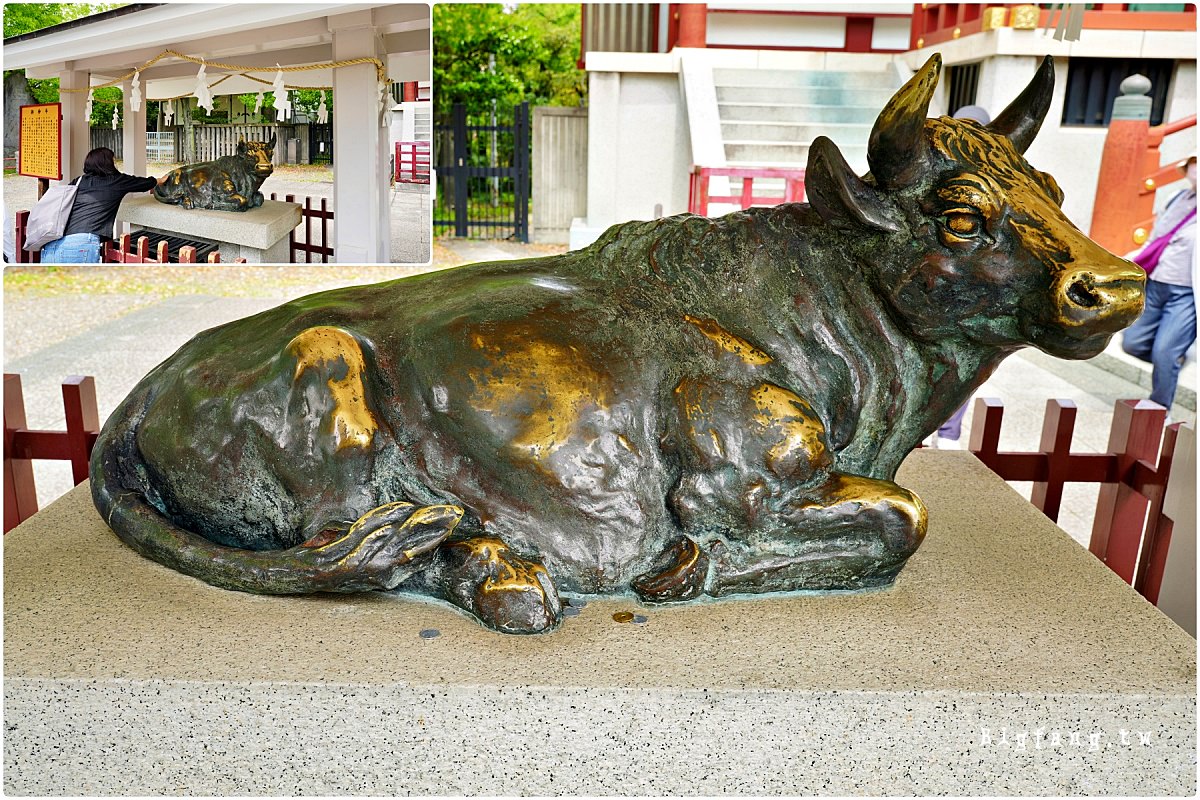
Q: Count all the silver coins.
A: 4